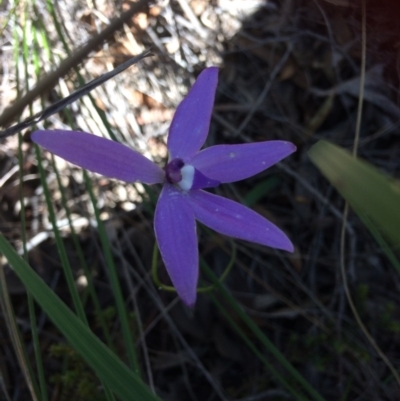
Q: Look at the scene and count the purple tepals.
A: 5